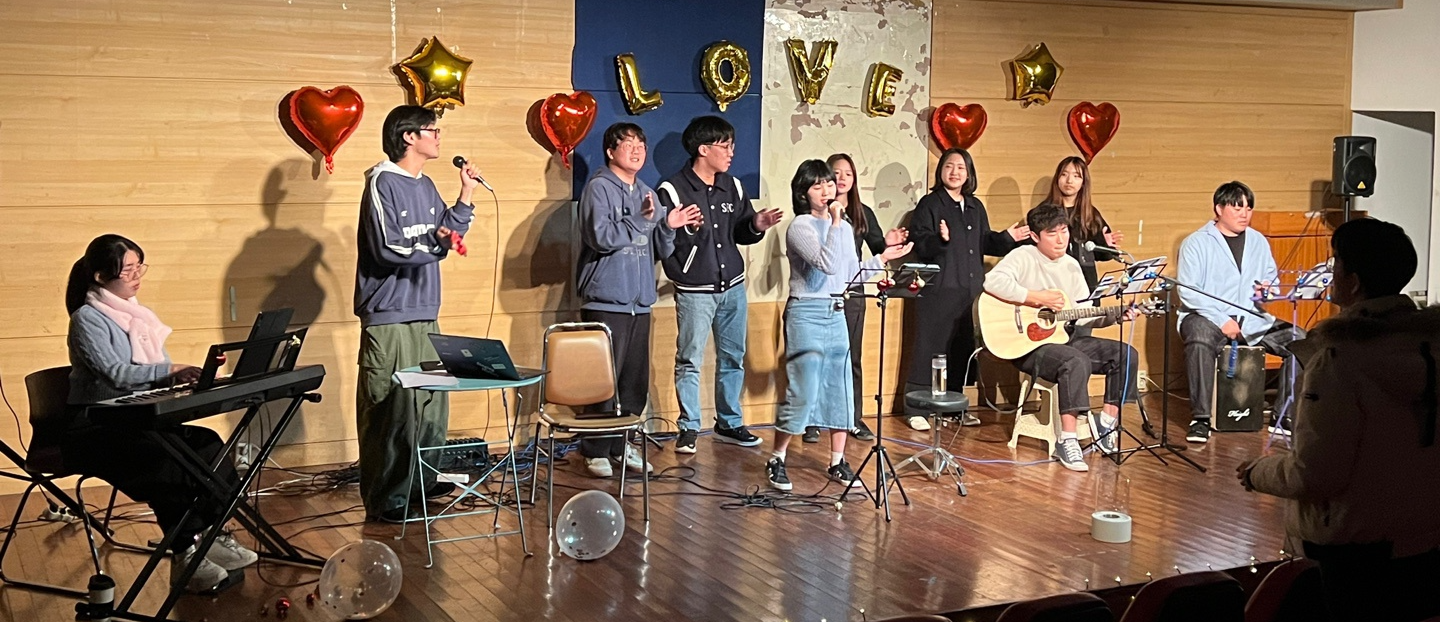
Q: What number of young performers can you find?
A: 10